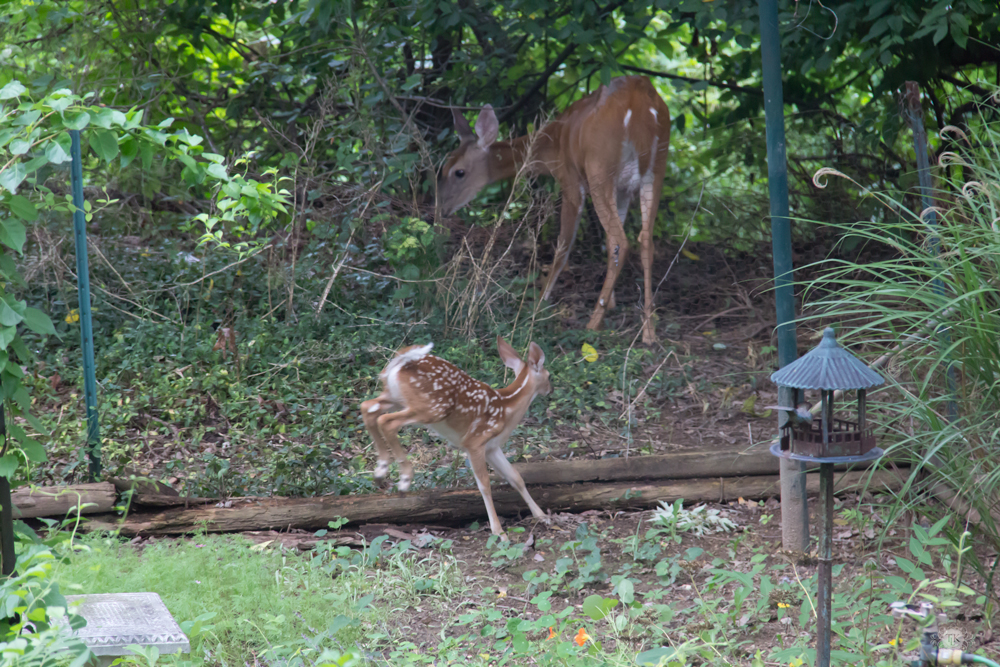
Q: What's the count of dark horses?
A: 0